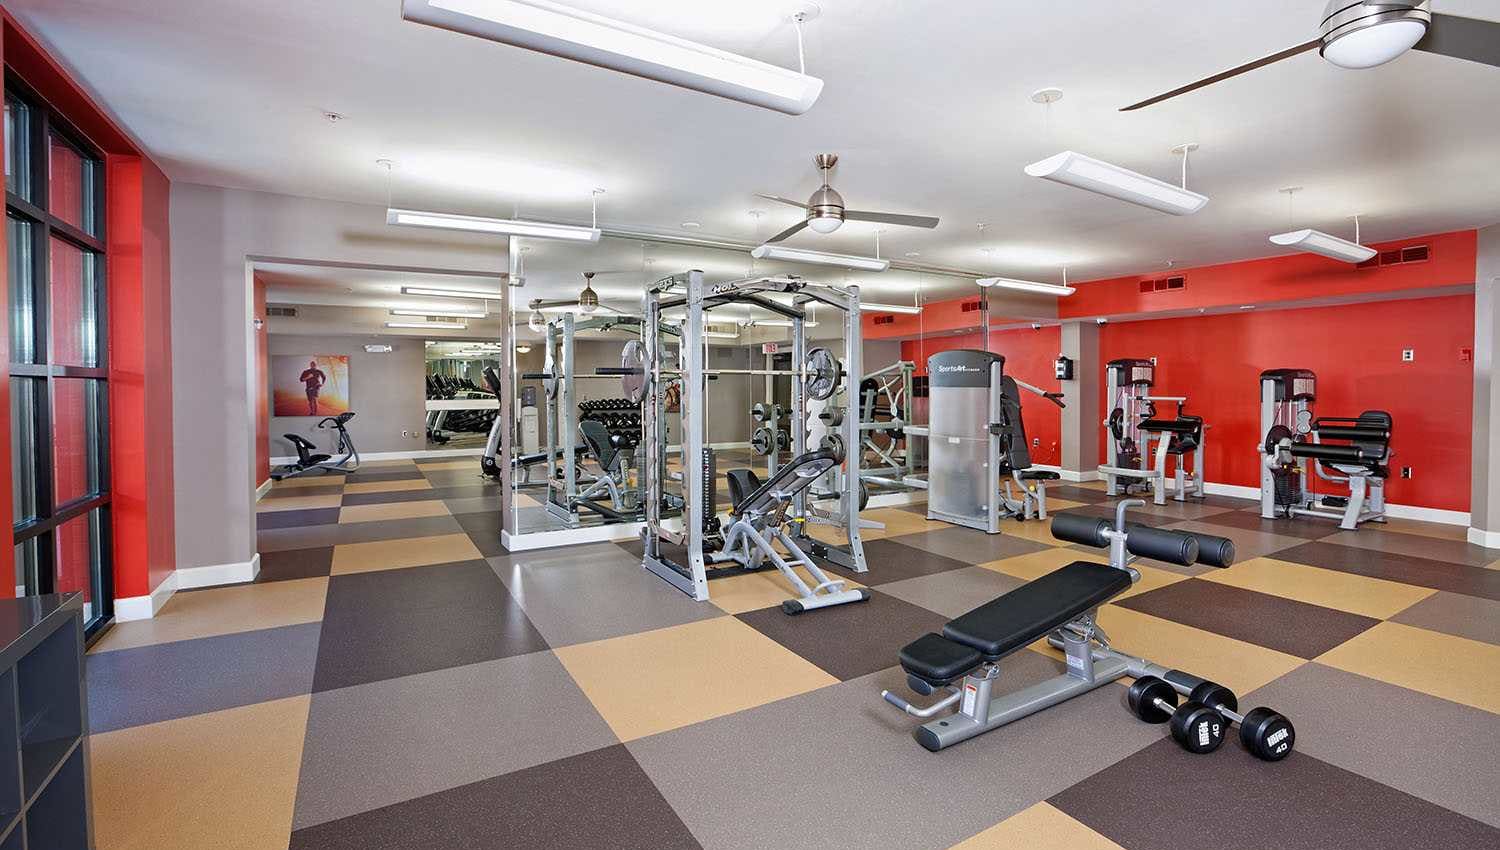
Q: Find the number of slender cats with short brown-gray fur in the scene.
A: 0